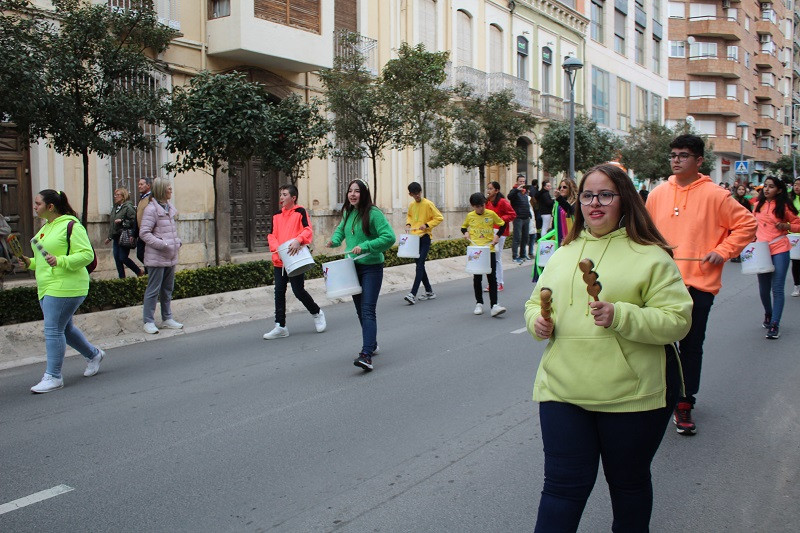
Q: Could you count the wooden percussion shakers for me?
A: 2